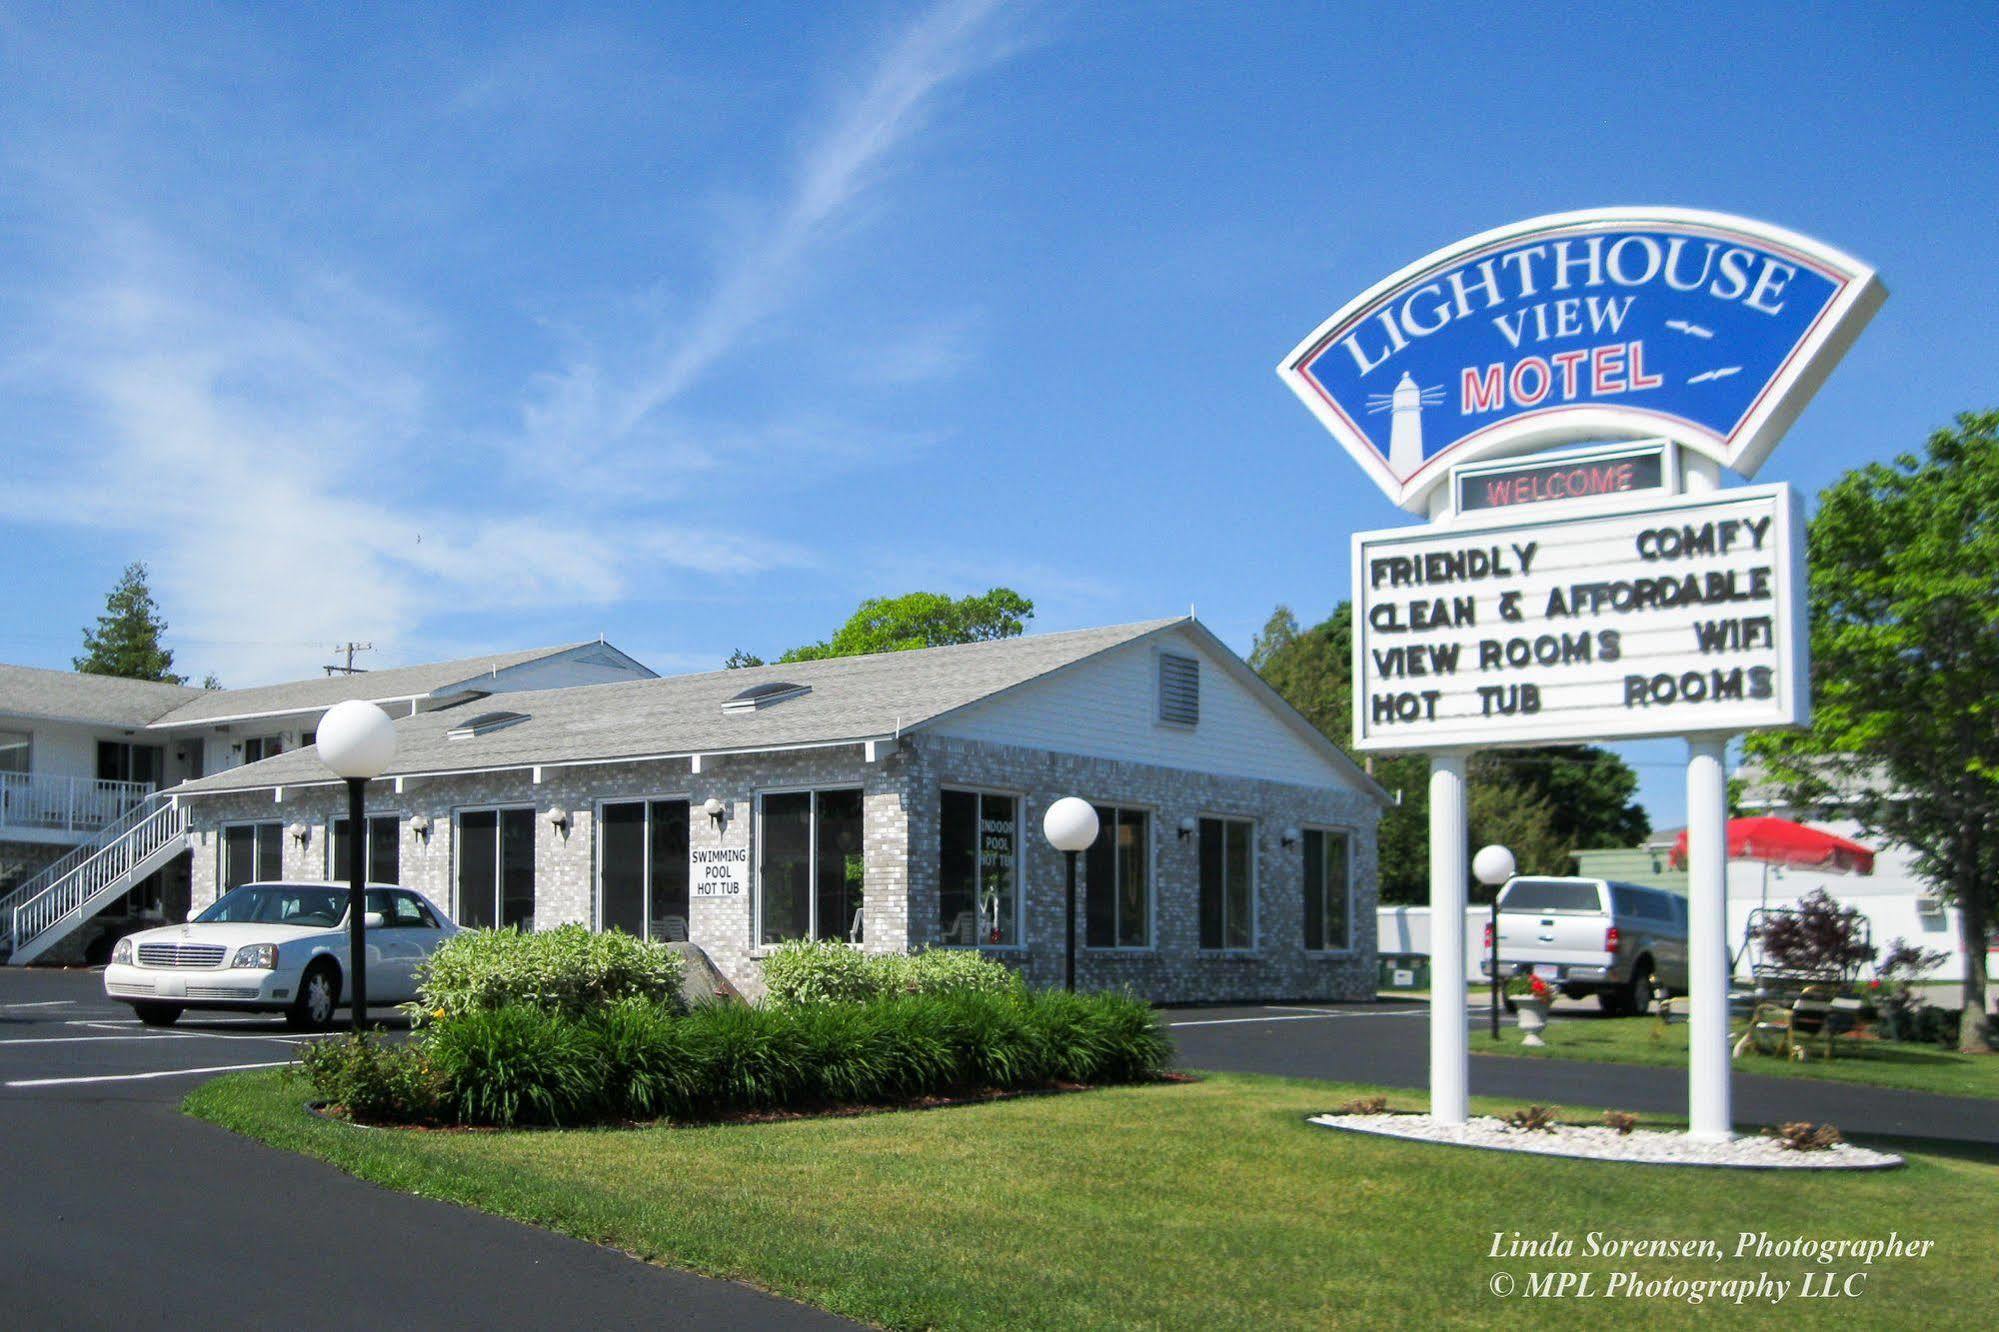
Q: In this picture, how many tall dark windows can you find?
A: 9